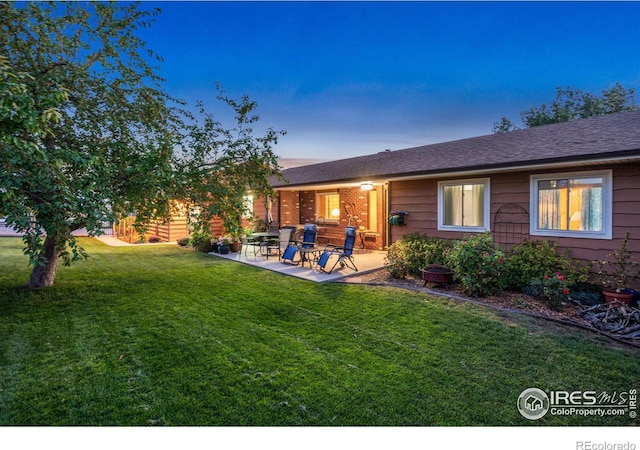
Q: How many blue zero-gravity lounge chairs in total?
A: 2